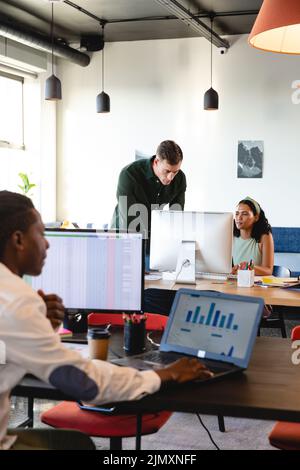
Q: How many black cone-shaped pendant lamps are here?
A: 3